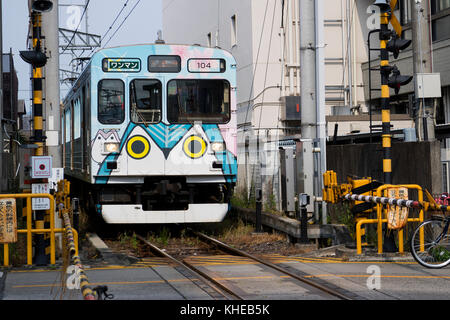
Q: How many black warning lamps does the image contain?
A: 3